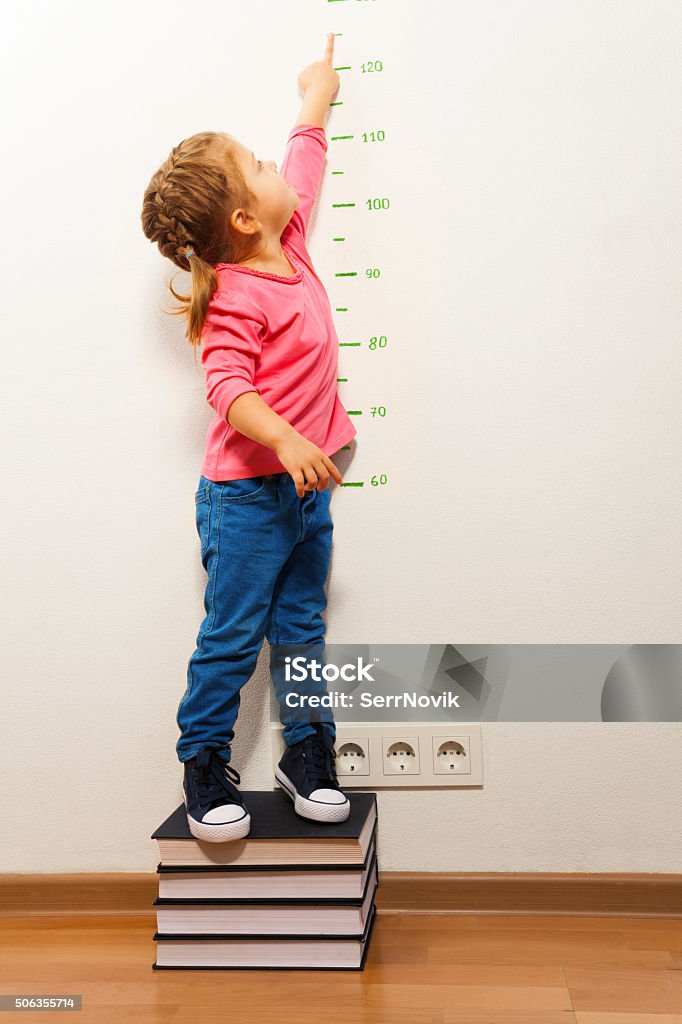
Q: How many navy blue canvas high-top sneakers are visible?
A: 2